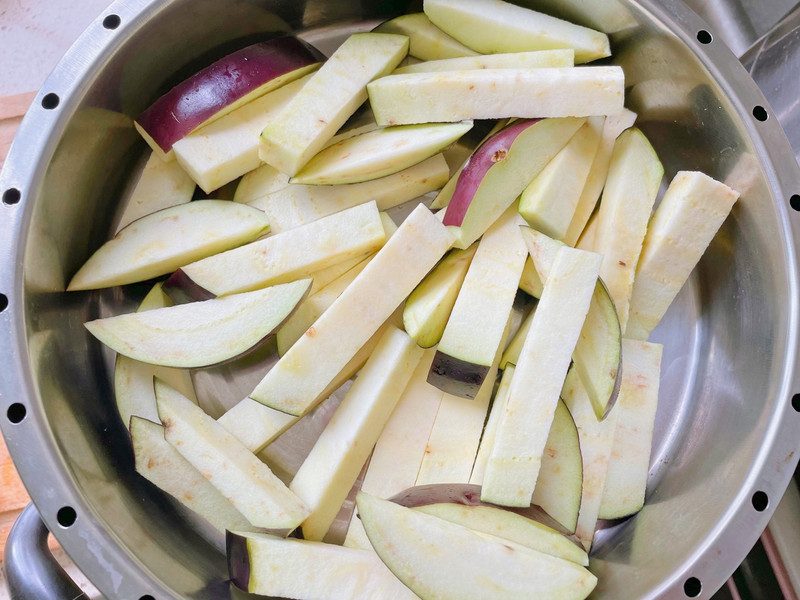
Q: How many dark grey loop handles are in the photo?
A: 1